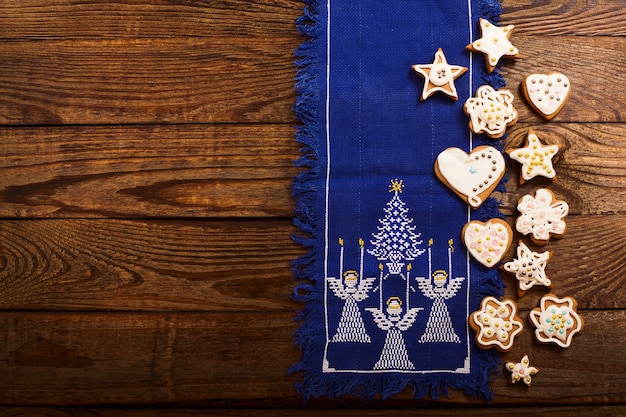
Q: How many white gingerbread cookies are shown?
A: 12